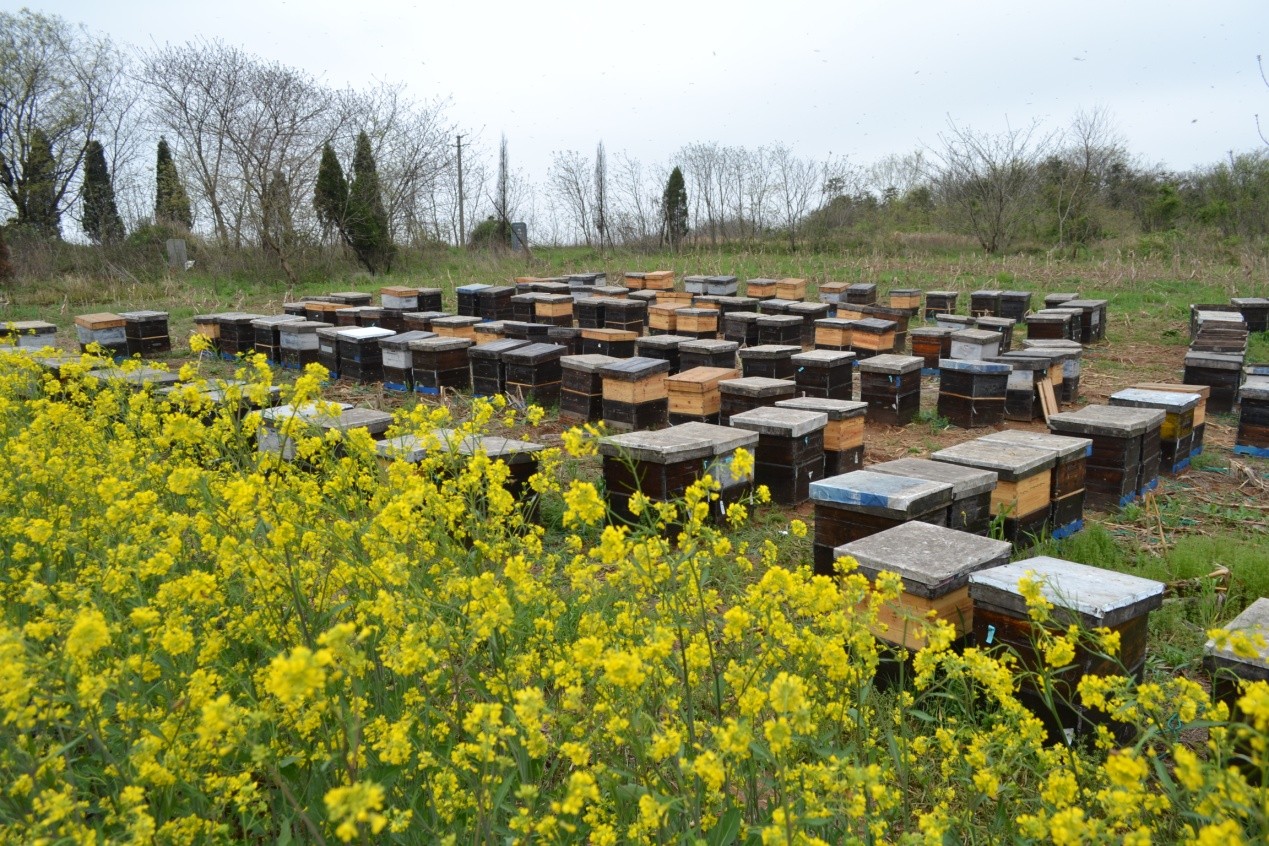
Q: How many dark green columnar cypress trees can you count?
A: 6